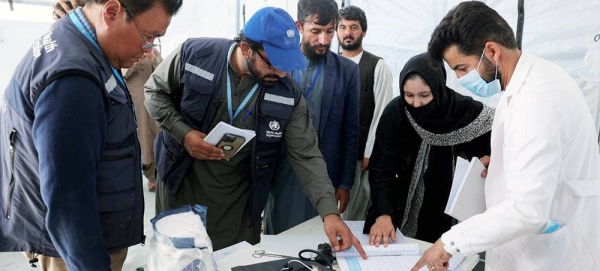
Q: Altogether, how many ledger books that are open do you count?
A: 1